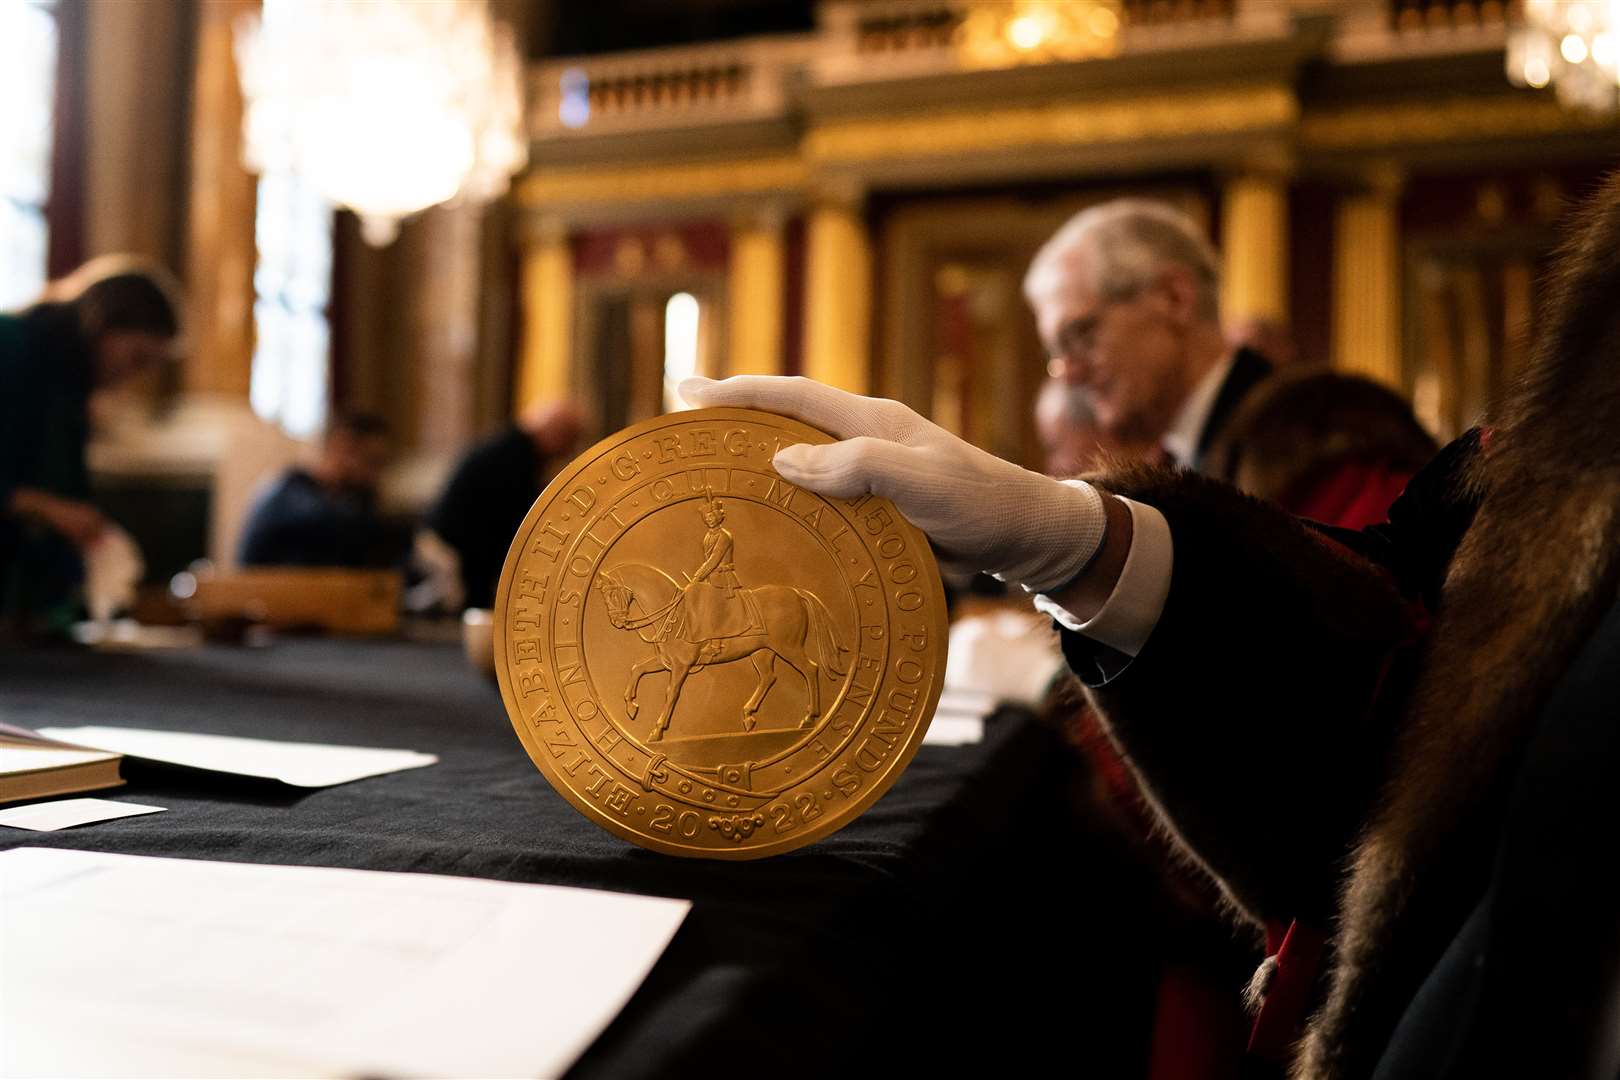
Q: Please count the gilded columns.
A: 5